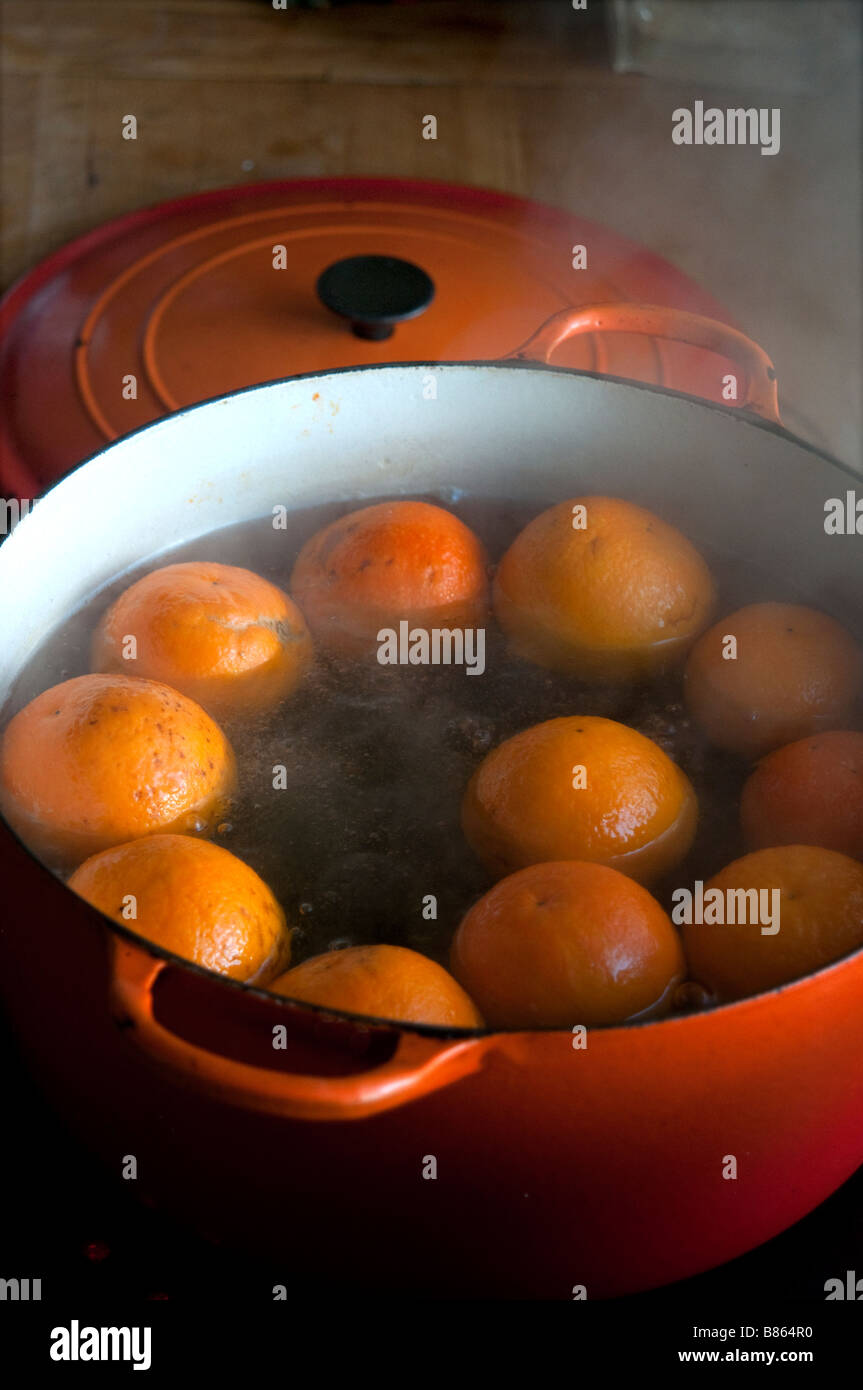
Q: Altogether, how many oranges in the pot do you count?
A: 11